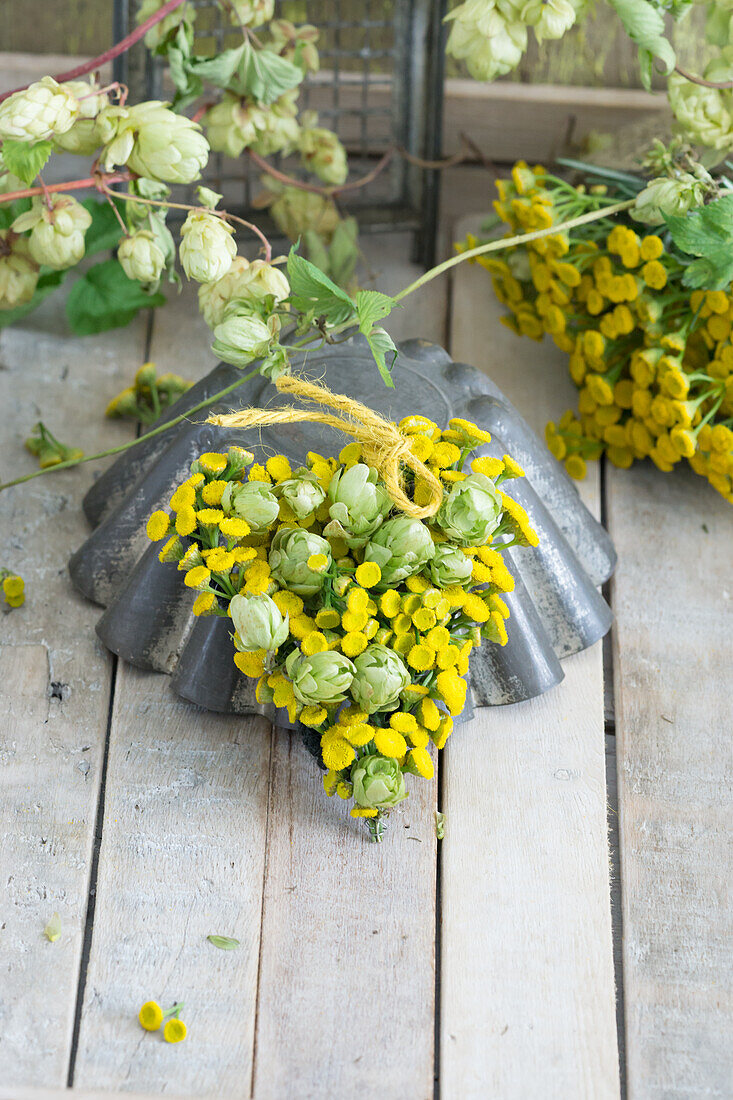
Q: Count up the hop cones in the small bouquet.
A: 11